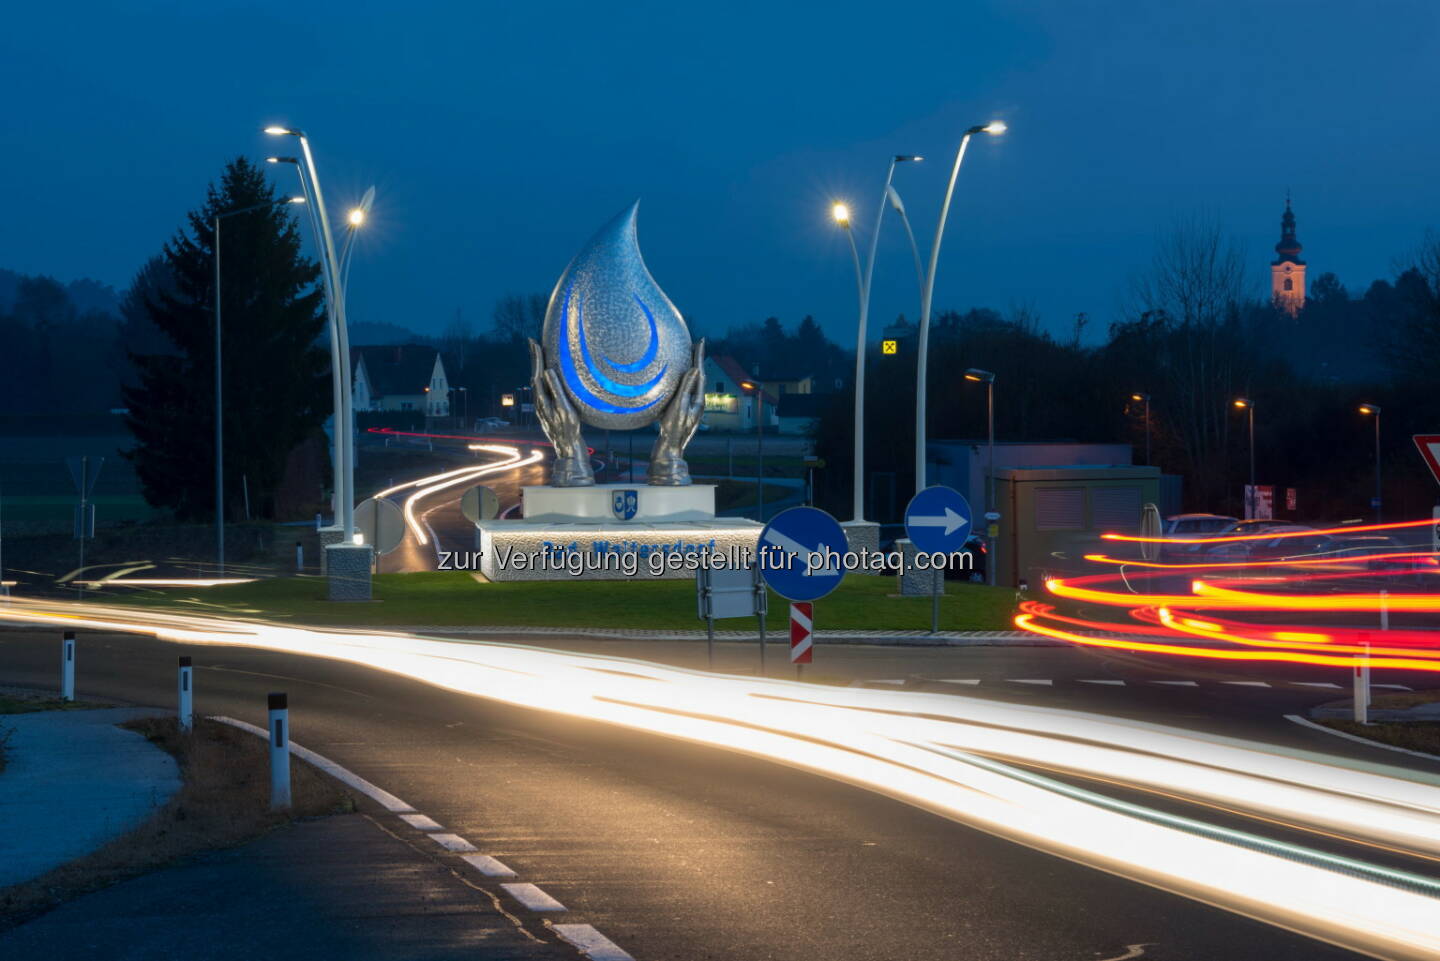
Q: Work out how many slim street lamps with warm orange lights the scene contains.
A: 5